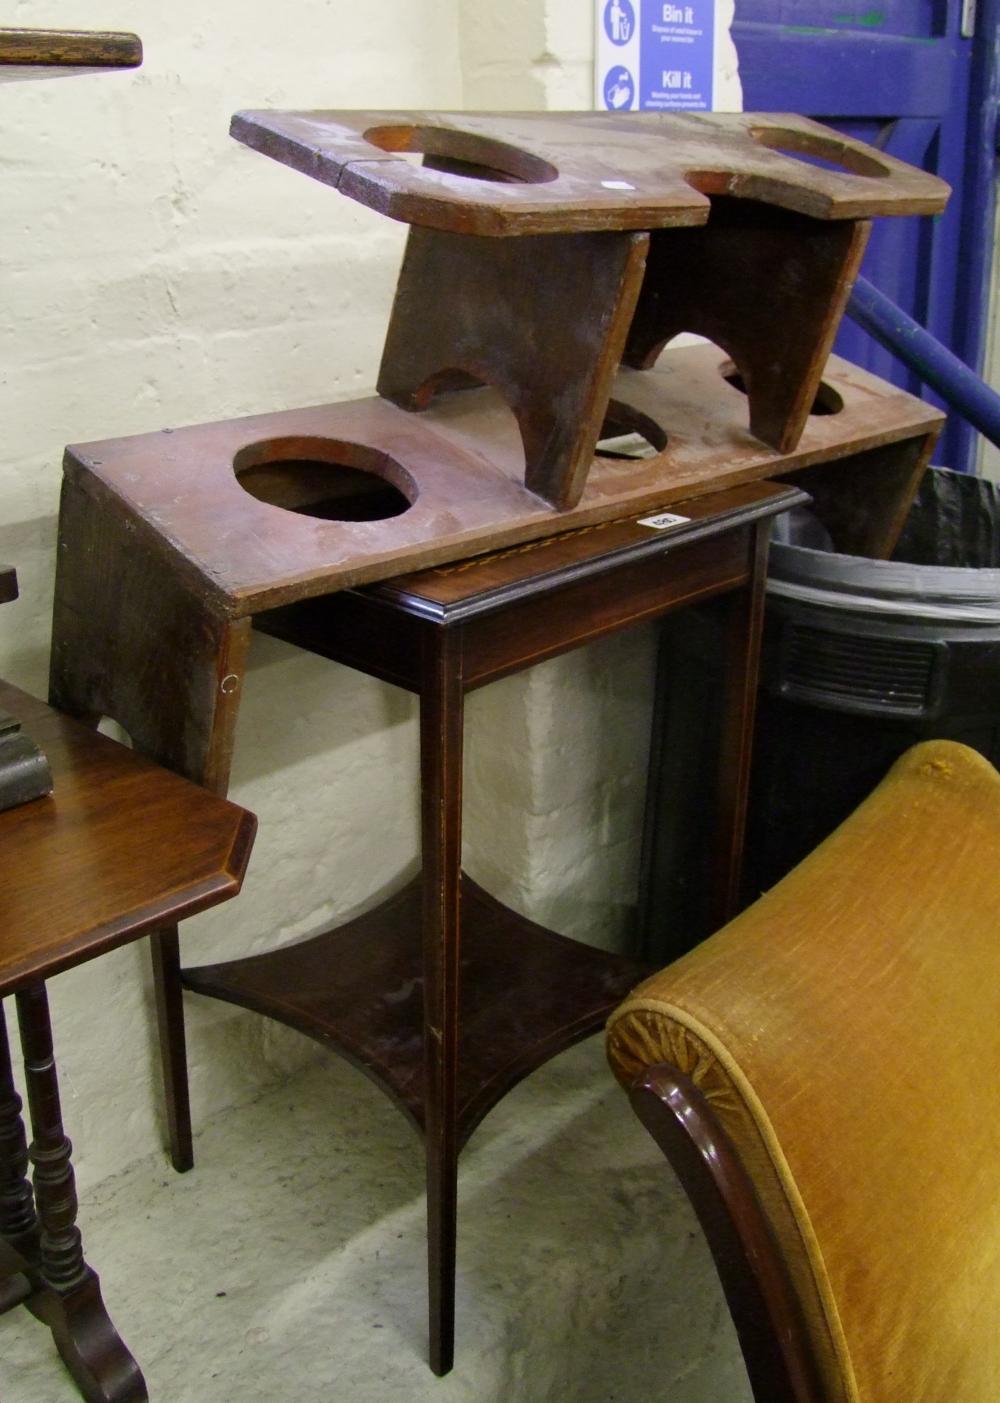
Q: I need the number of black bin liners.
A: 1